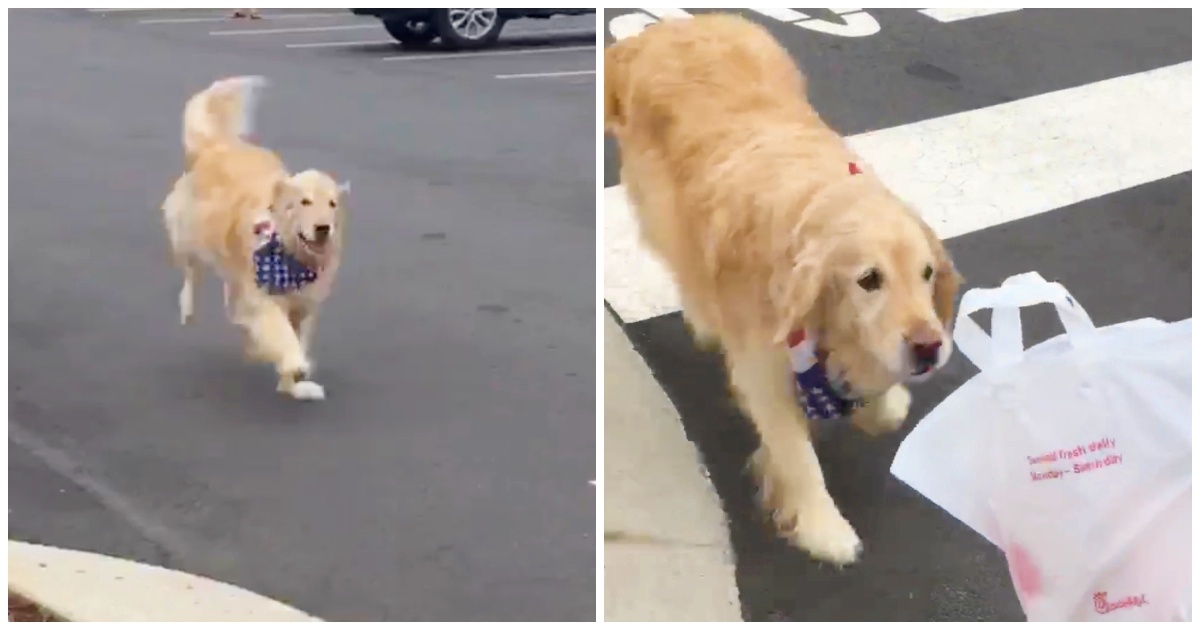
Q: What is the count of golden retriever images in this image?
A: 2